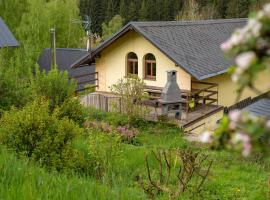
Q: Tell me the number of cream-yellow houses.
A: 1